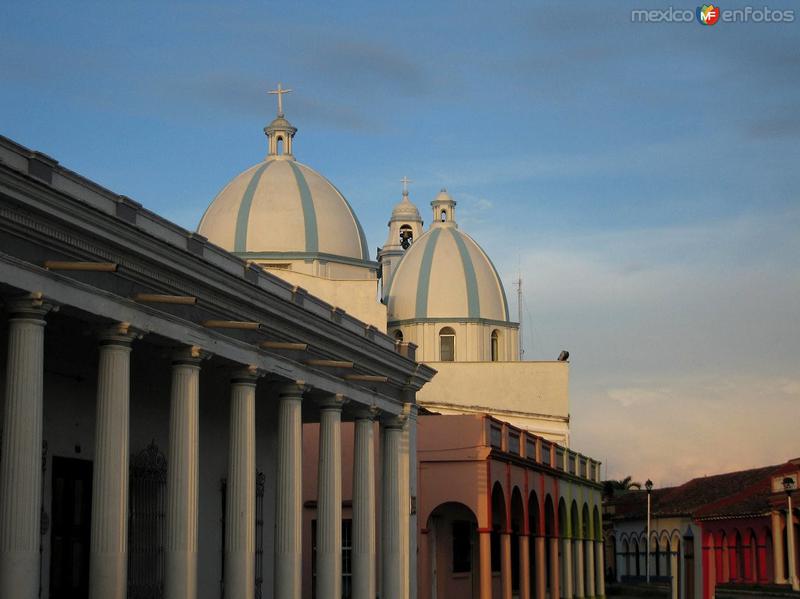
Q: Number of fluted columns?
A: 8